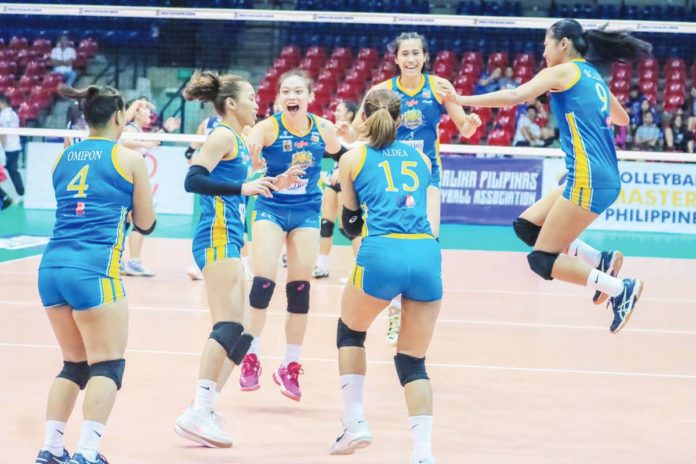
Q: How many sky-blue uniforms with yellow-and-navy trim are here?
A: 6